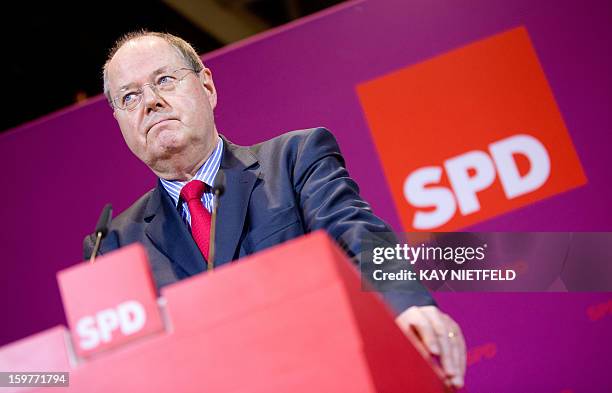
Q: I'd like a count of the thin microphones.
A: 2